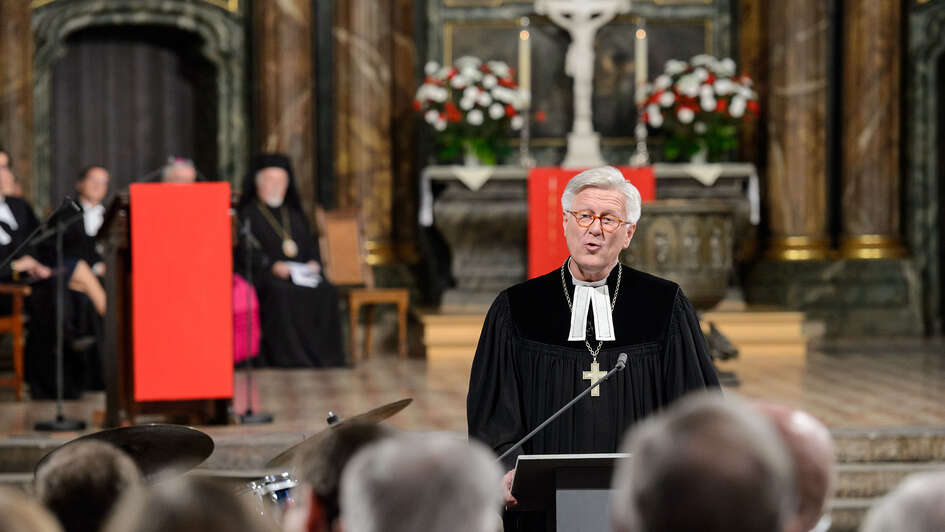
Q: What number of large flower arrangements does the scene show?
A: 2